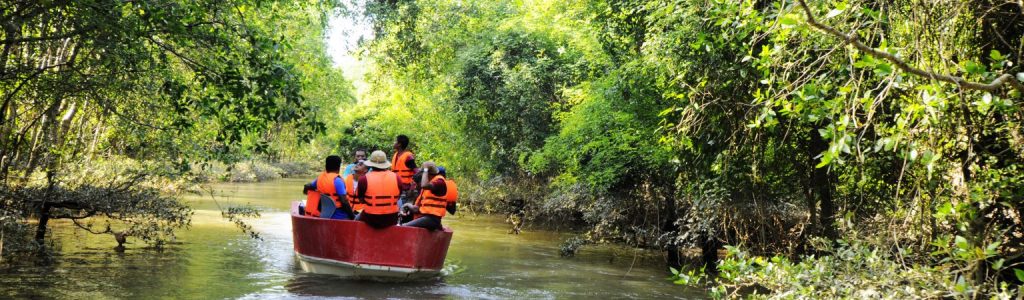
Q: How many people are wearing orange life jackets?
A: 6